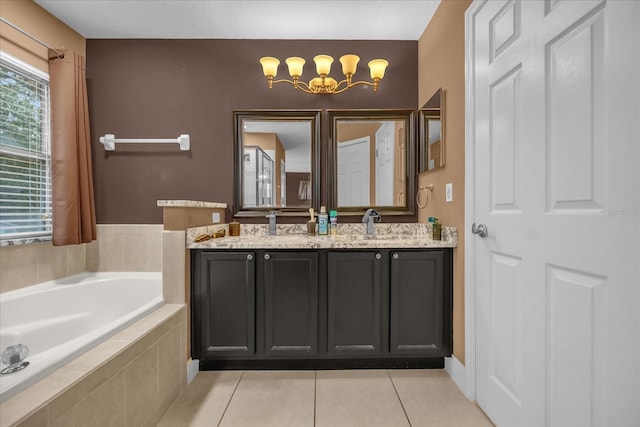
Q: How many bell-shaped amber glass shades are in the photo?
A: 5